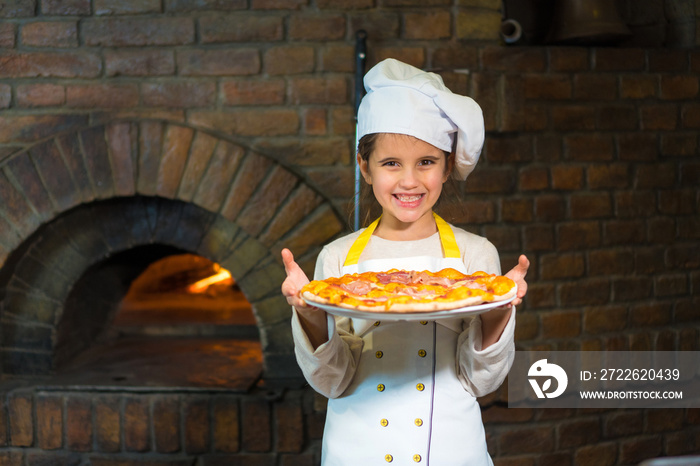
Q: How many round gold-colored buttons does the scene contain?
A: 10